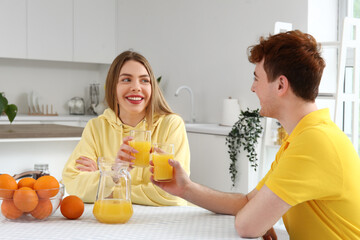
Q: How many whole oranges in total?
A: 7